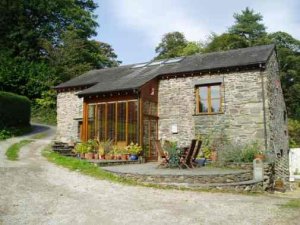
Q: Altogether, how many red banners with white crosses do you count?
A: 0